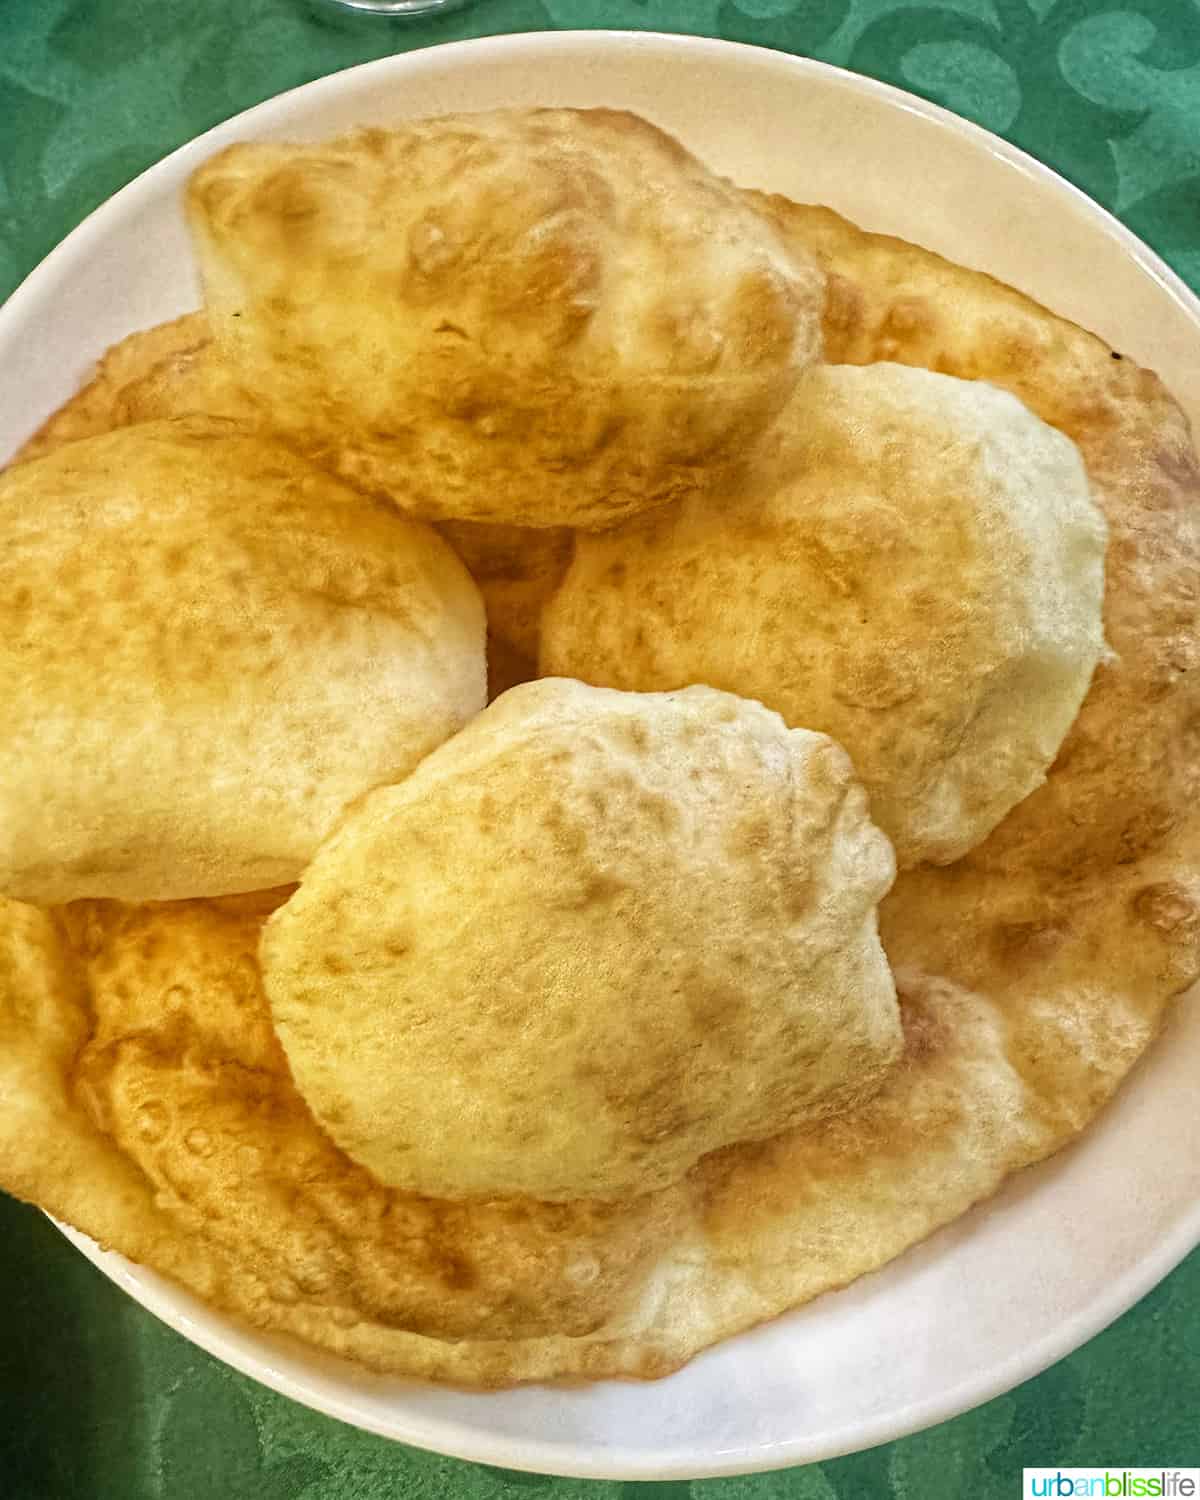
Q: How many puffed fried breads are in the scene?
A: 4